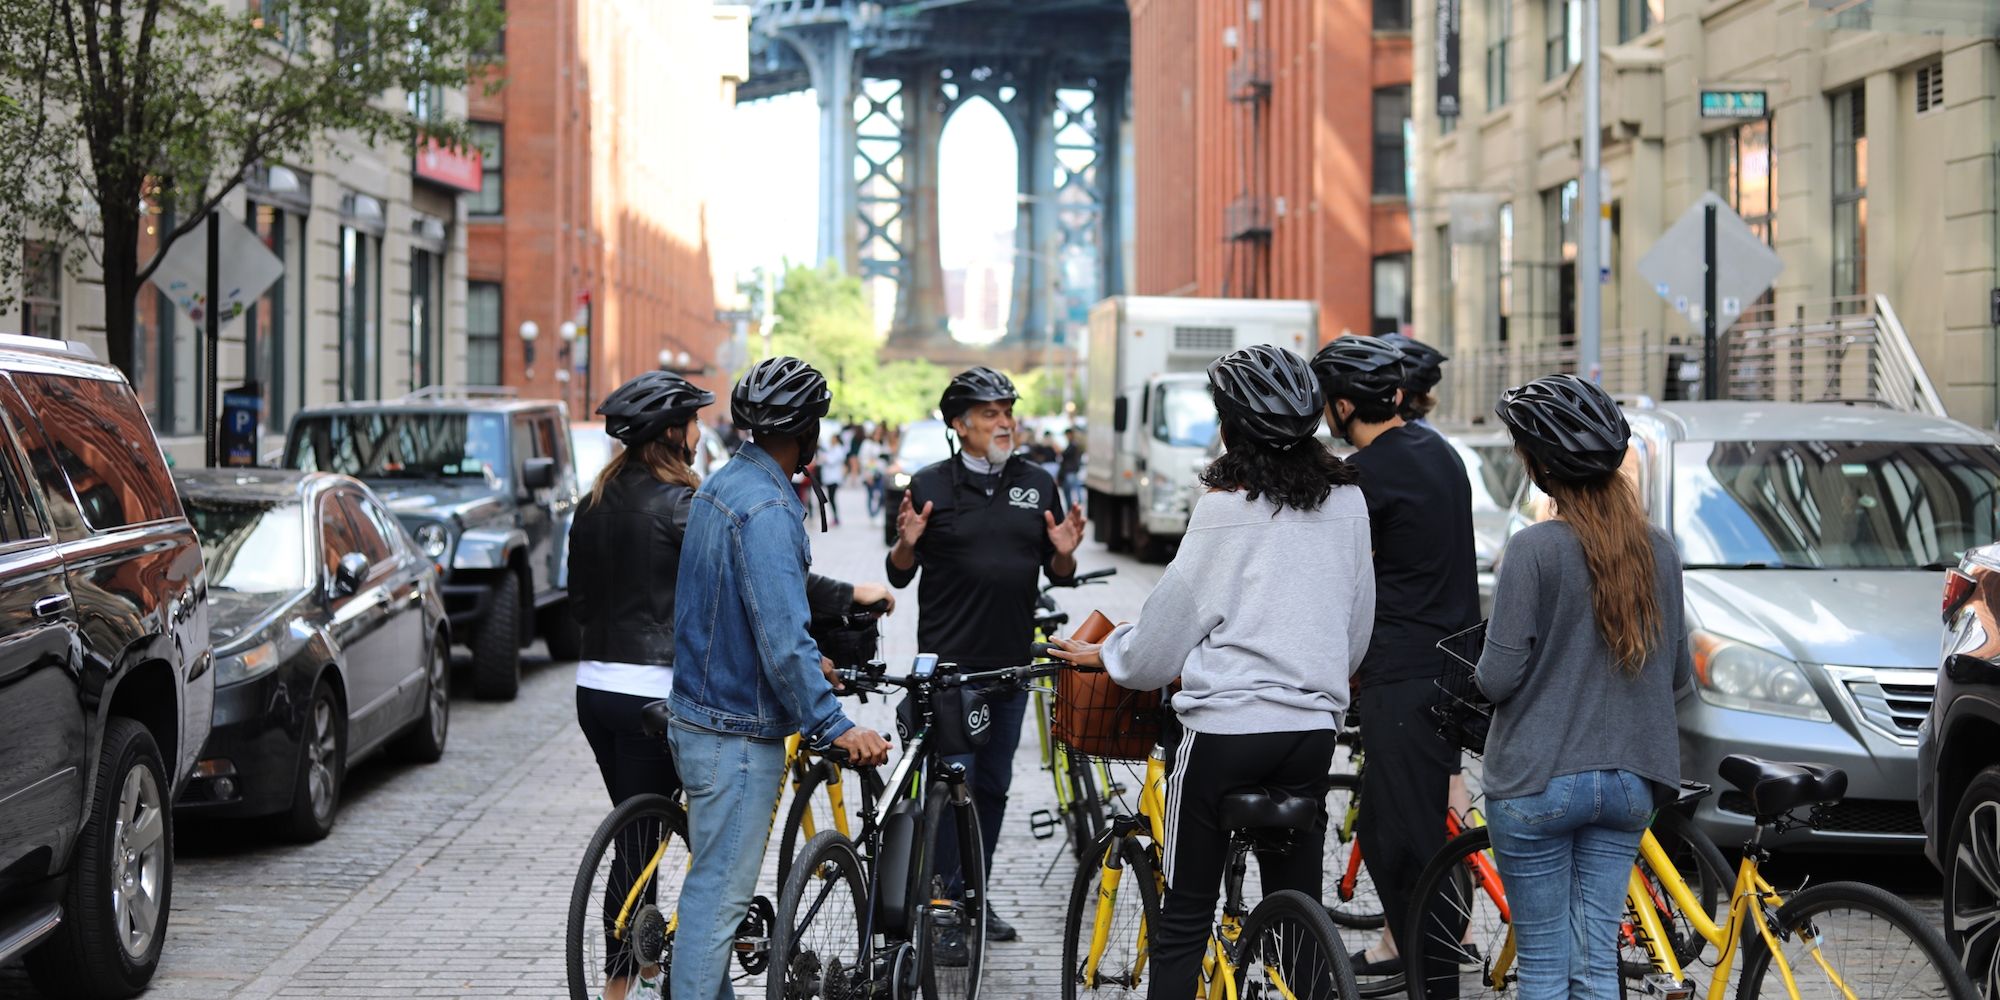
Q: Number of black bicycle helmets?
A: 7